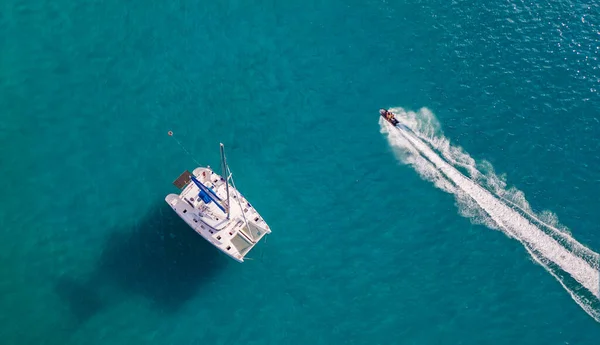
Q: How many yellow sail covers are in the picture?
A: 0